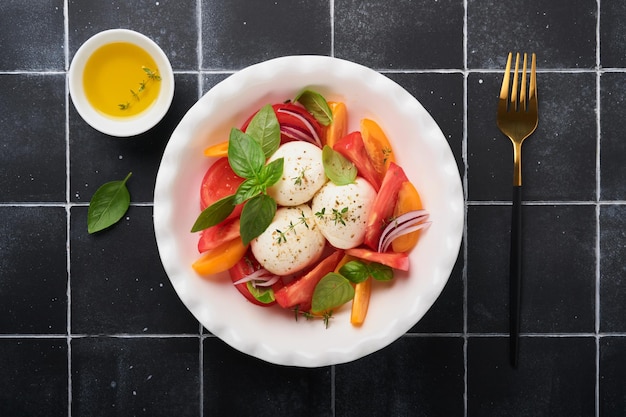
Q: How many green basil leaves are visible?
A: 13